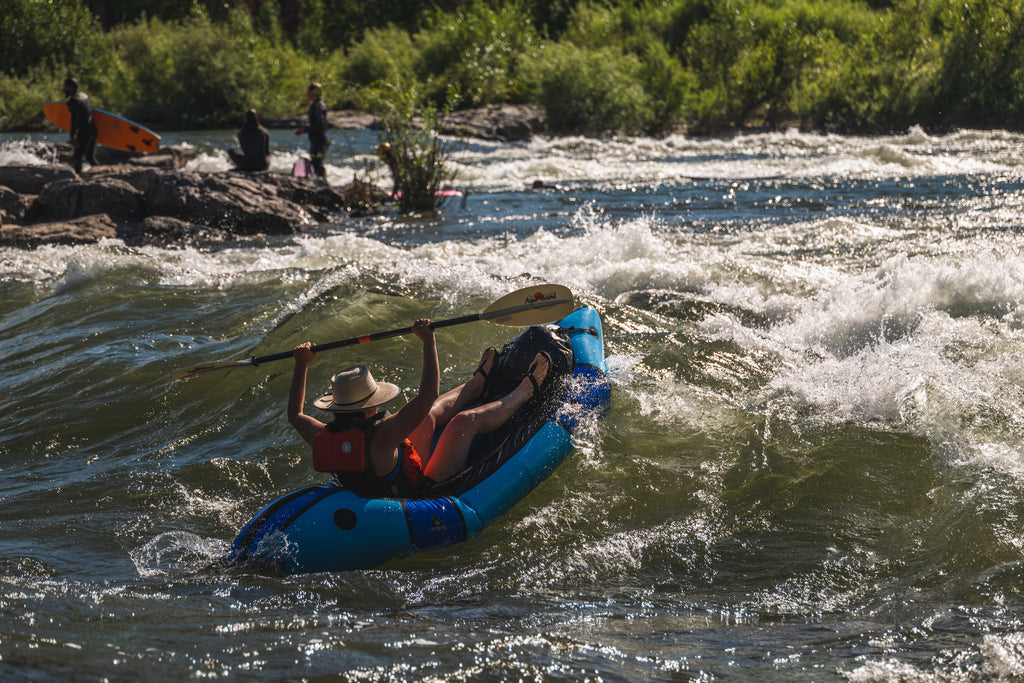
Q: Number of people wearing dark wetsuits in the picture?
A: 3